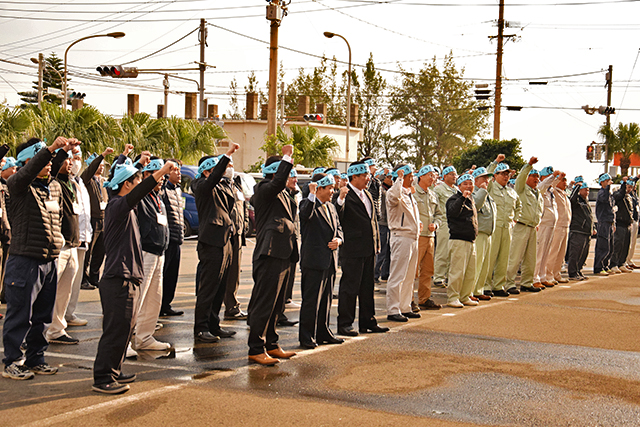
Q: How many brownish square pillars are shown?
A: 11